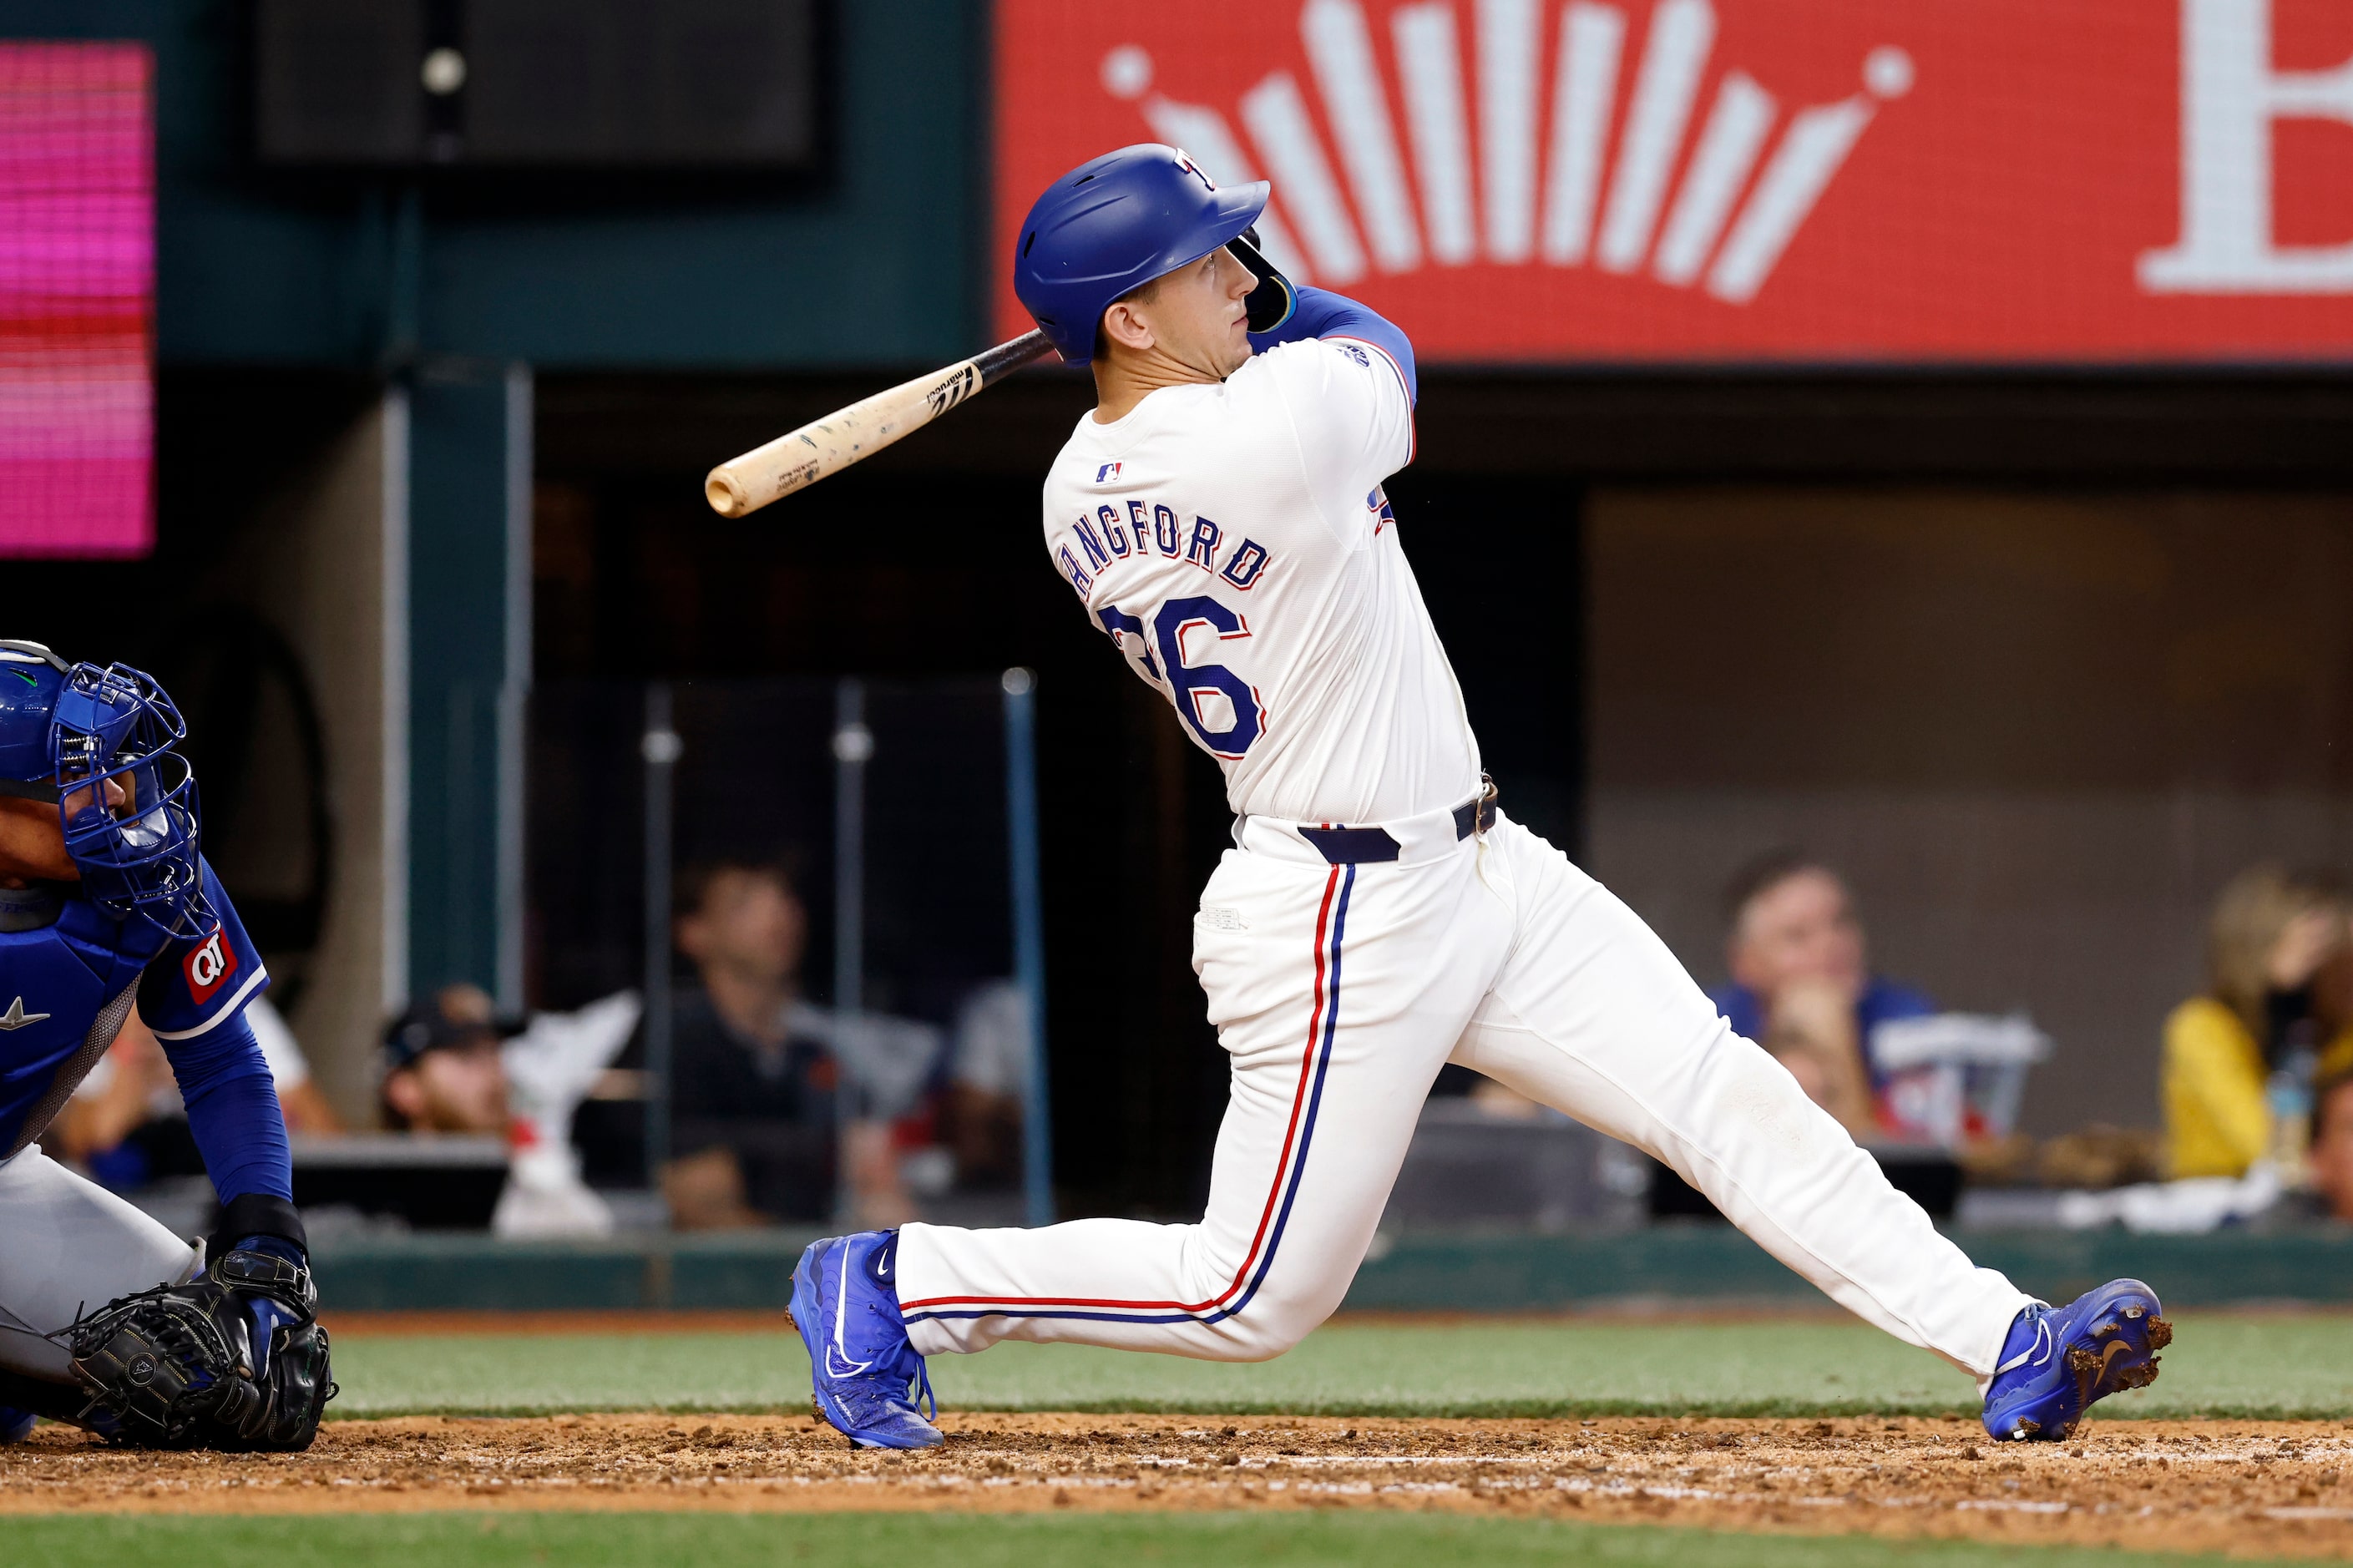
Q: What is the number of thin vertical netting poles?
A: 3